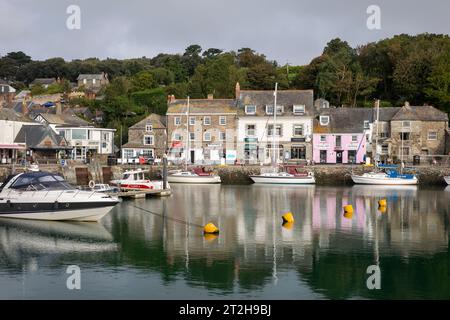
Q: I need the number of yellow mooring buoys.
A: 4